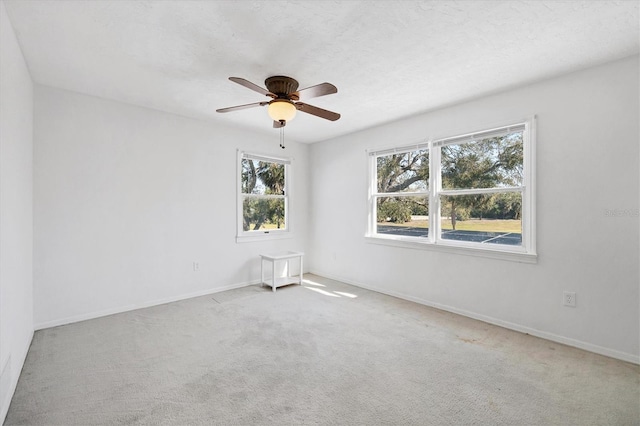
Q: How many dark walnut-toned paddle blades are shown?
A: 5